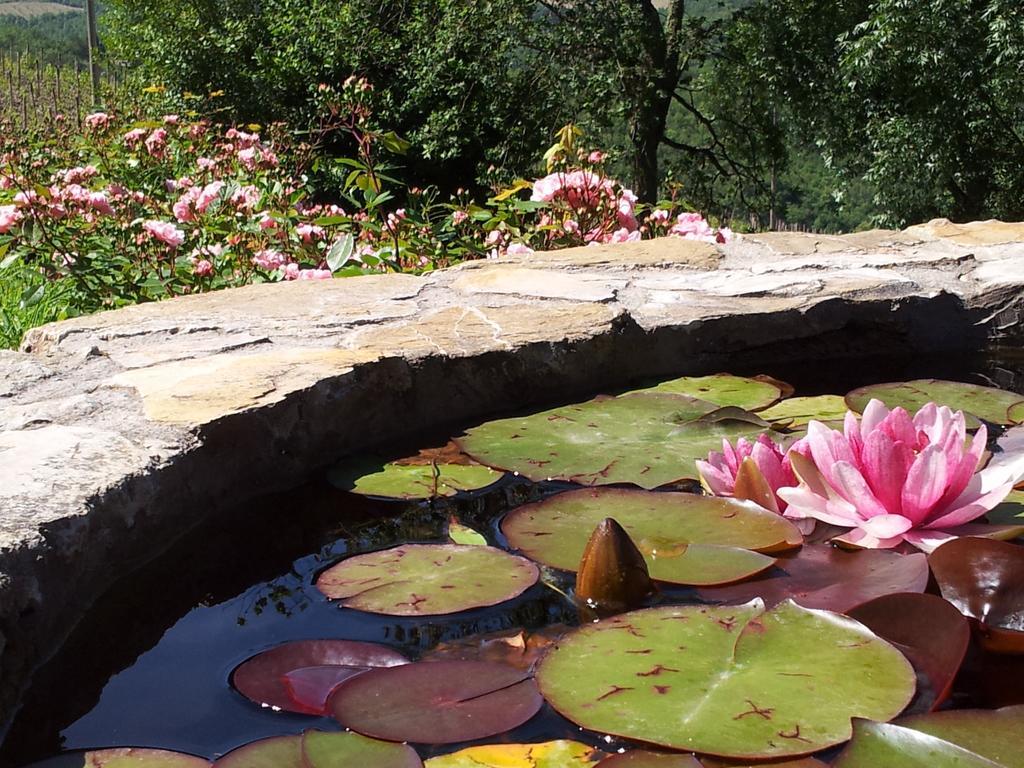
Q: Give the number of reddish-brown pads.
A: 5